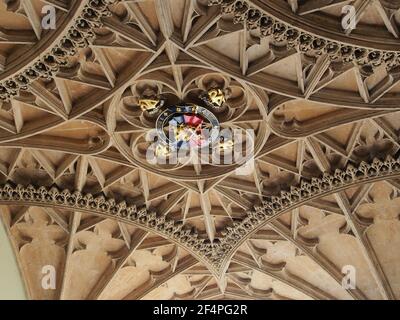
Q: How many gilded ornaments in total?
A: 4